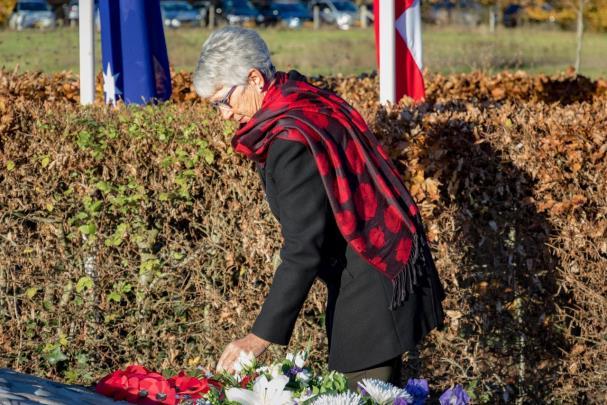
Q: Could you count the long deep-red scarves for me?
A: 1